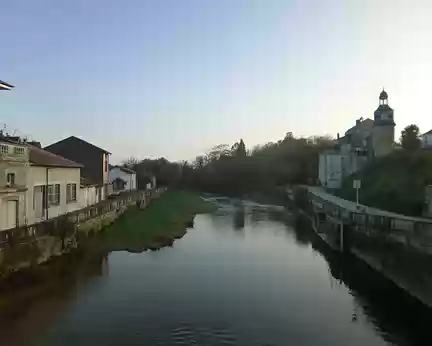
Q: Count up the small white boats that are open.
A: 0